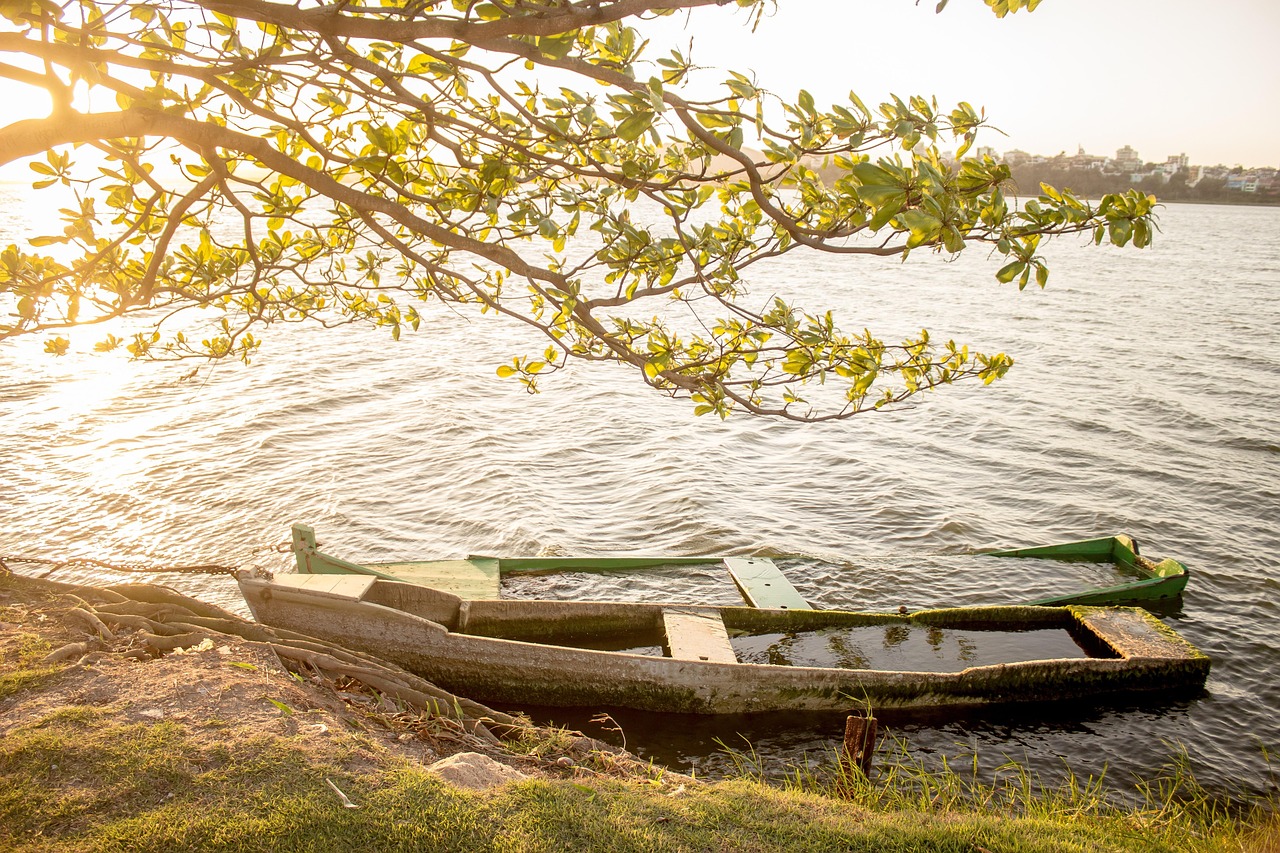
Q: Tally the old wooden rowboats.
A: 2